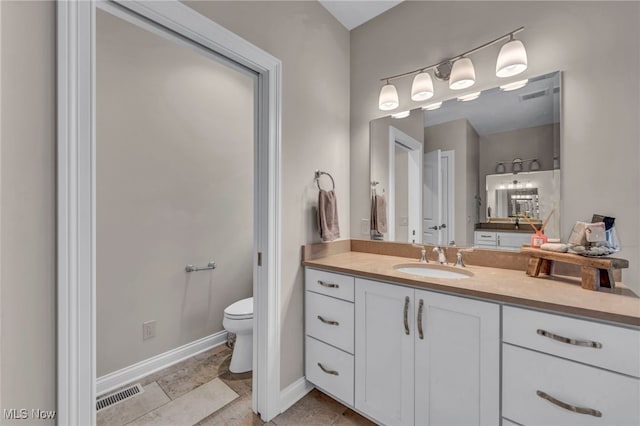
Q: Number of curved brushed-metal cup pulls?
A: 7